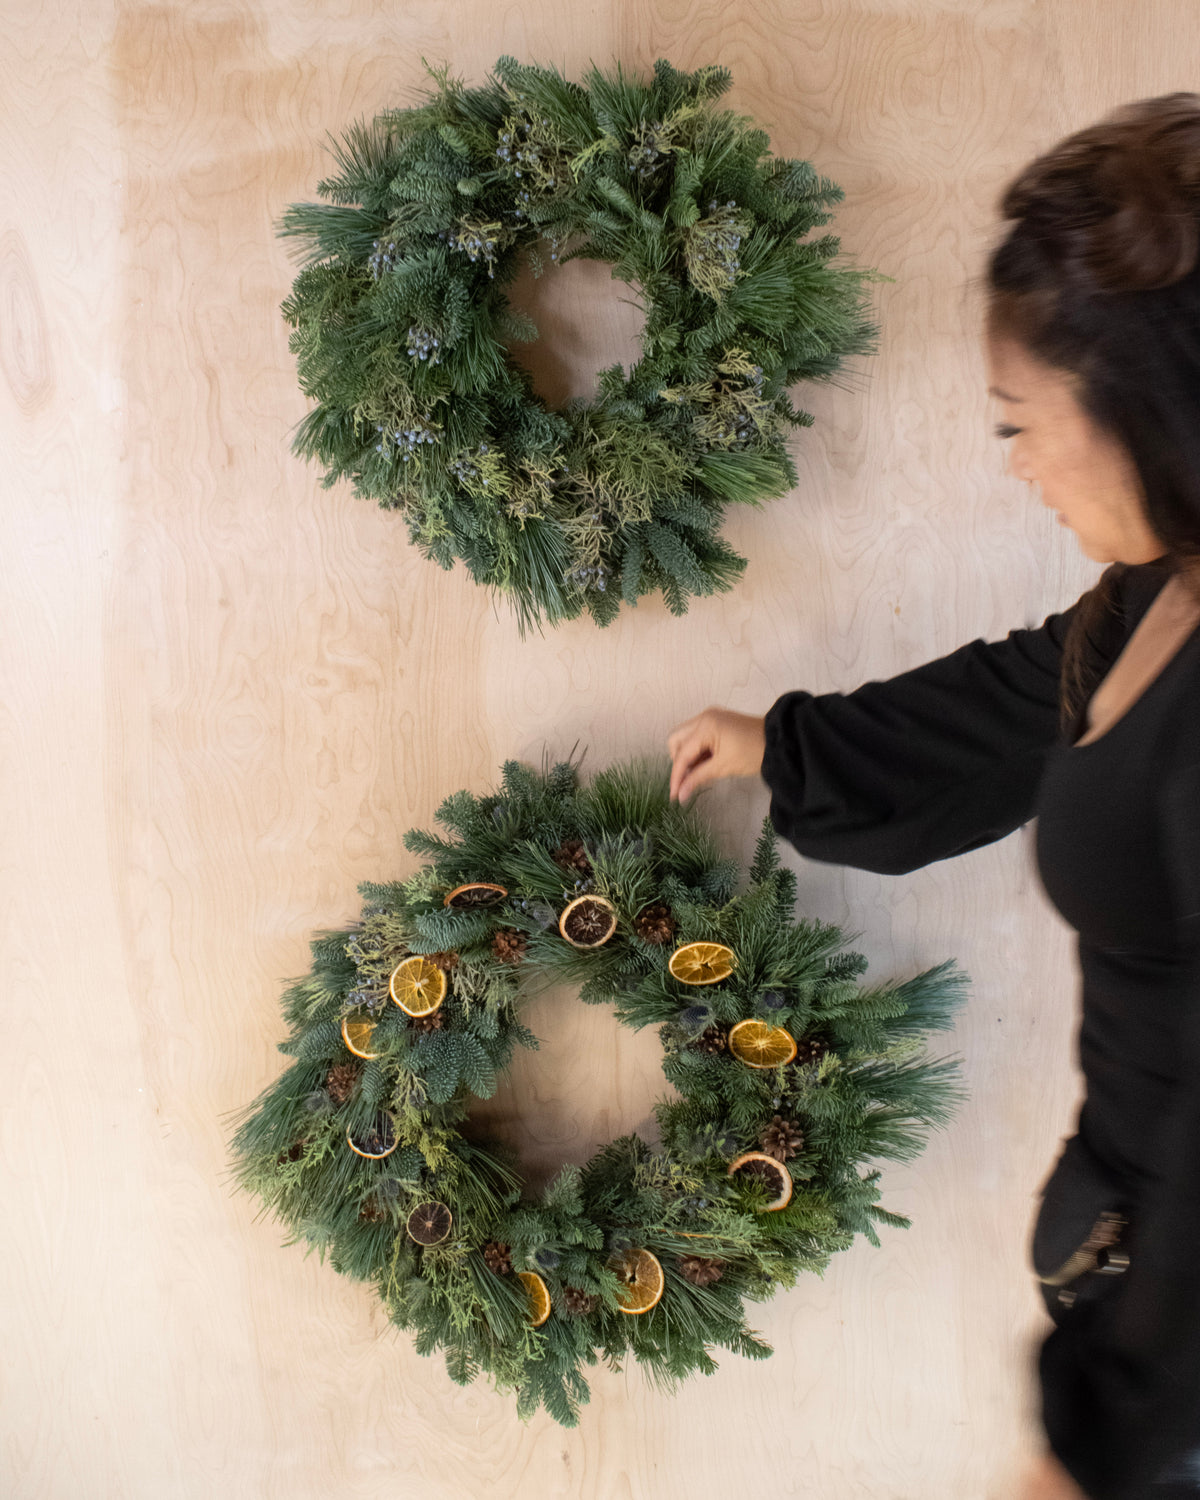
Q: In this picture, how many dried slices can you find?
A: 11